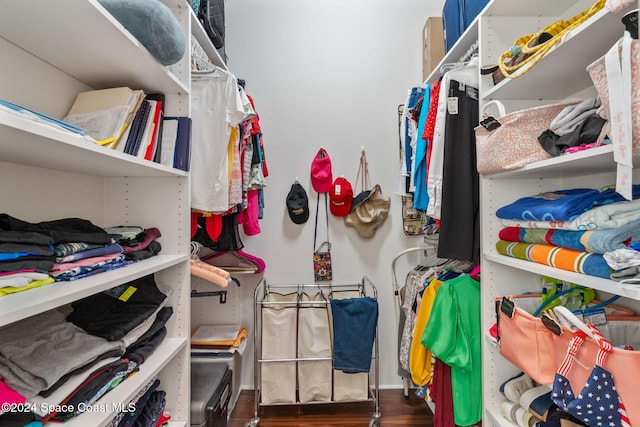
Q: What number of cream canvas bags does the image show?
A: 3